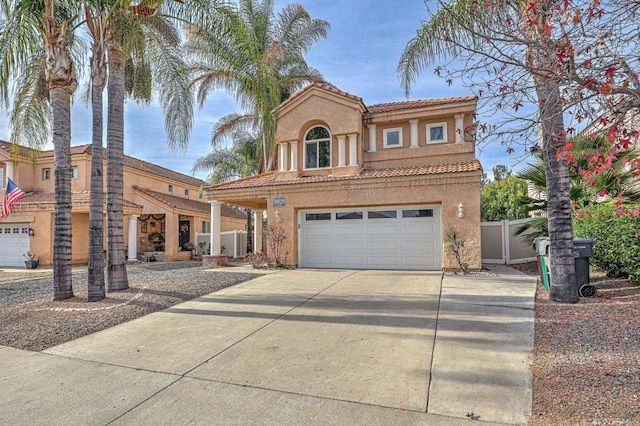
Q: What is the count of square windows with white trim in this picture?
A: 2